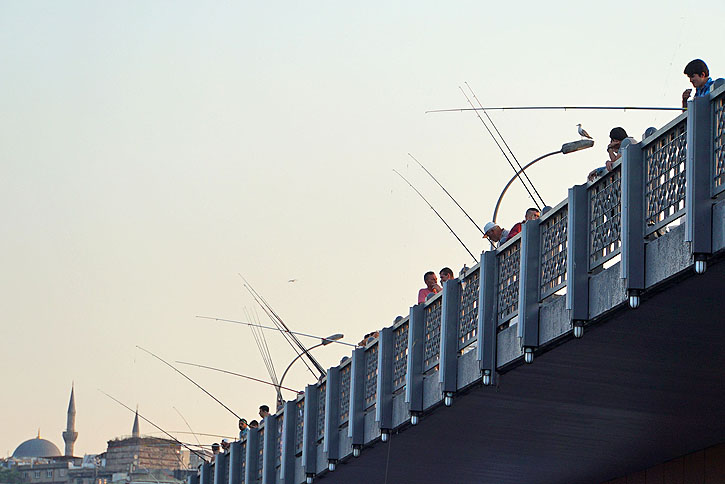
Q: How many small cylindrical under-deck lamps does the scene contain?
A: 11